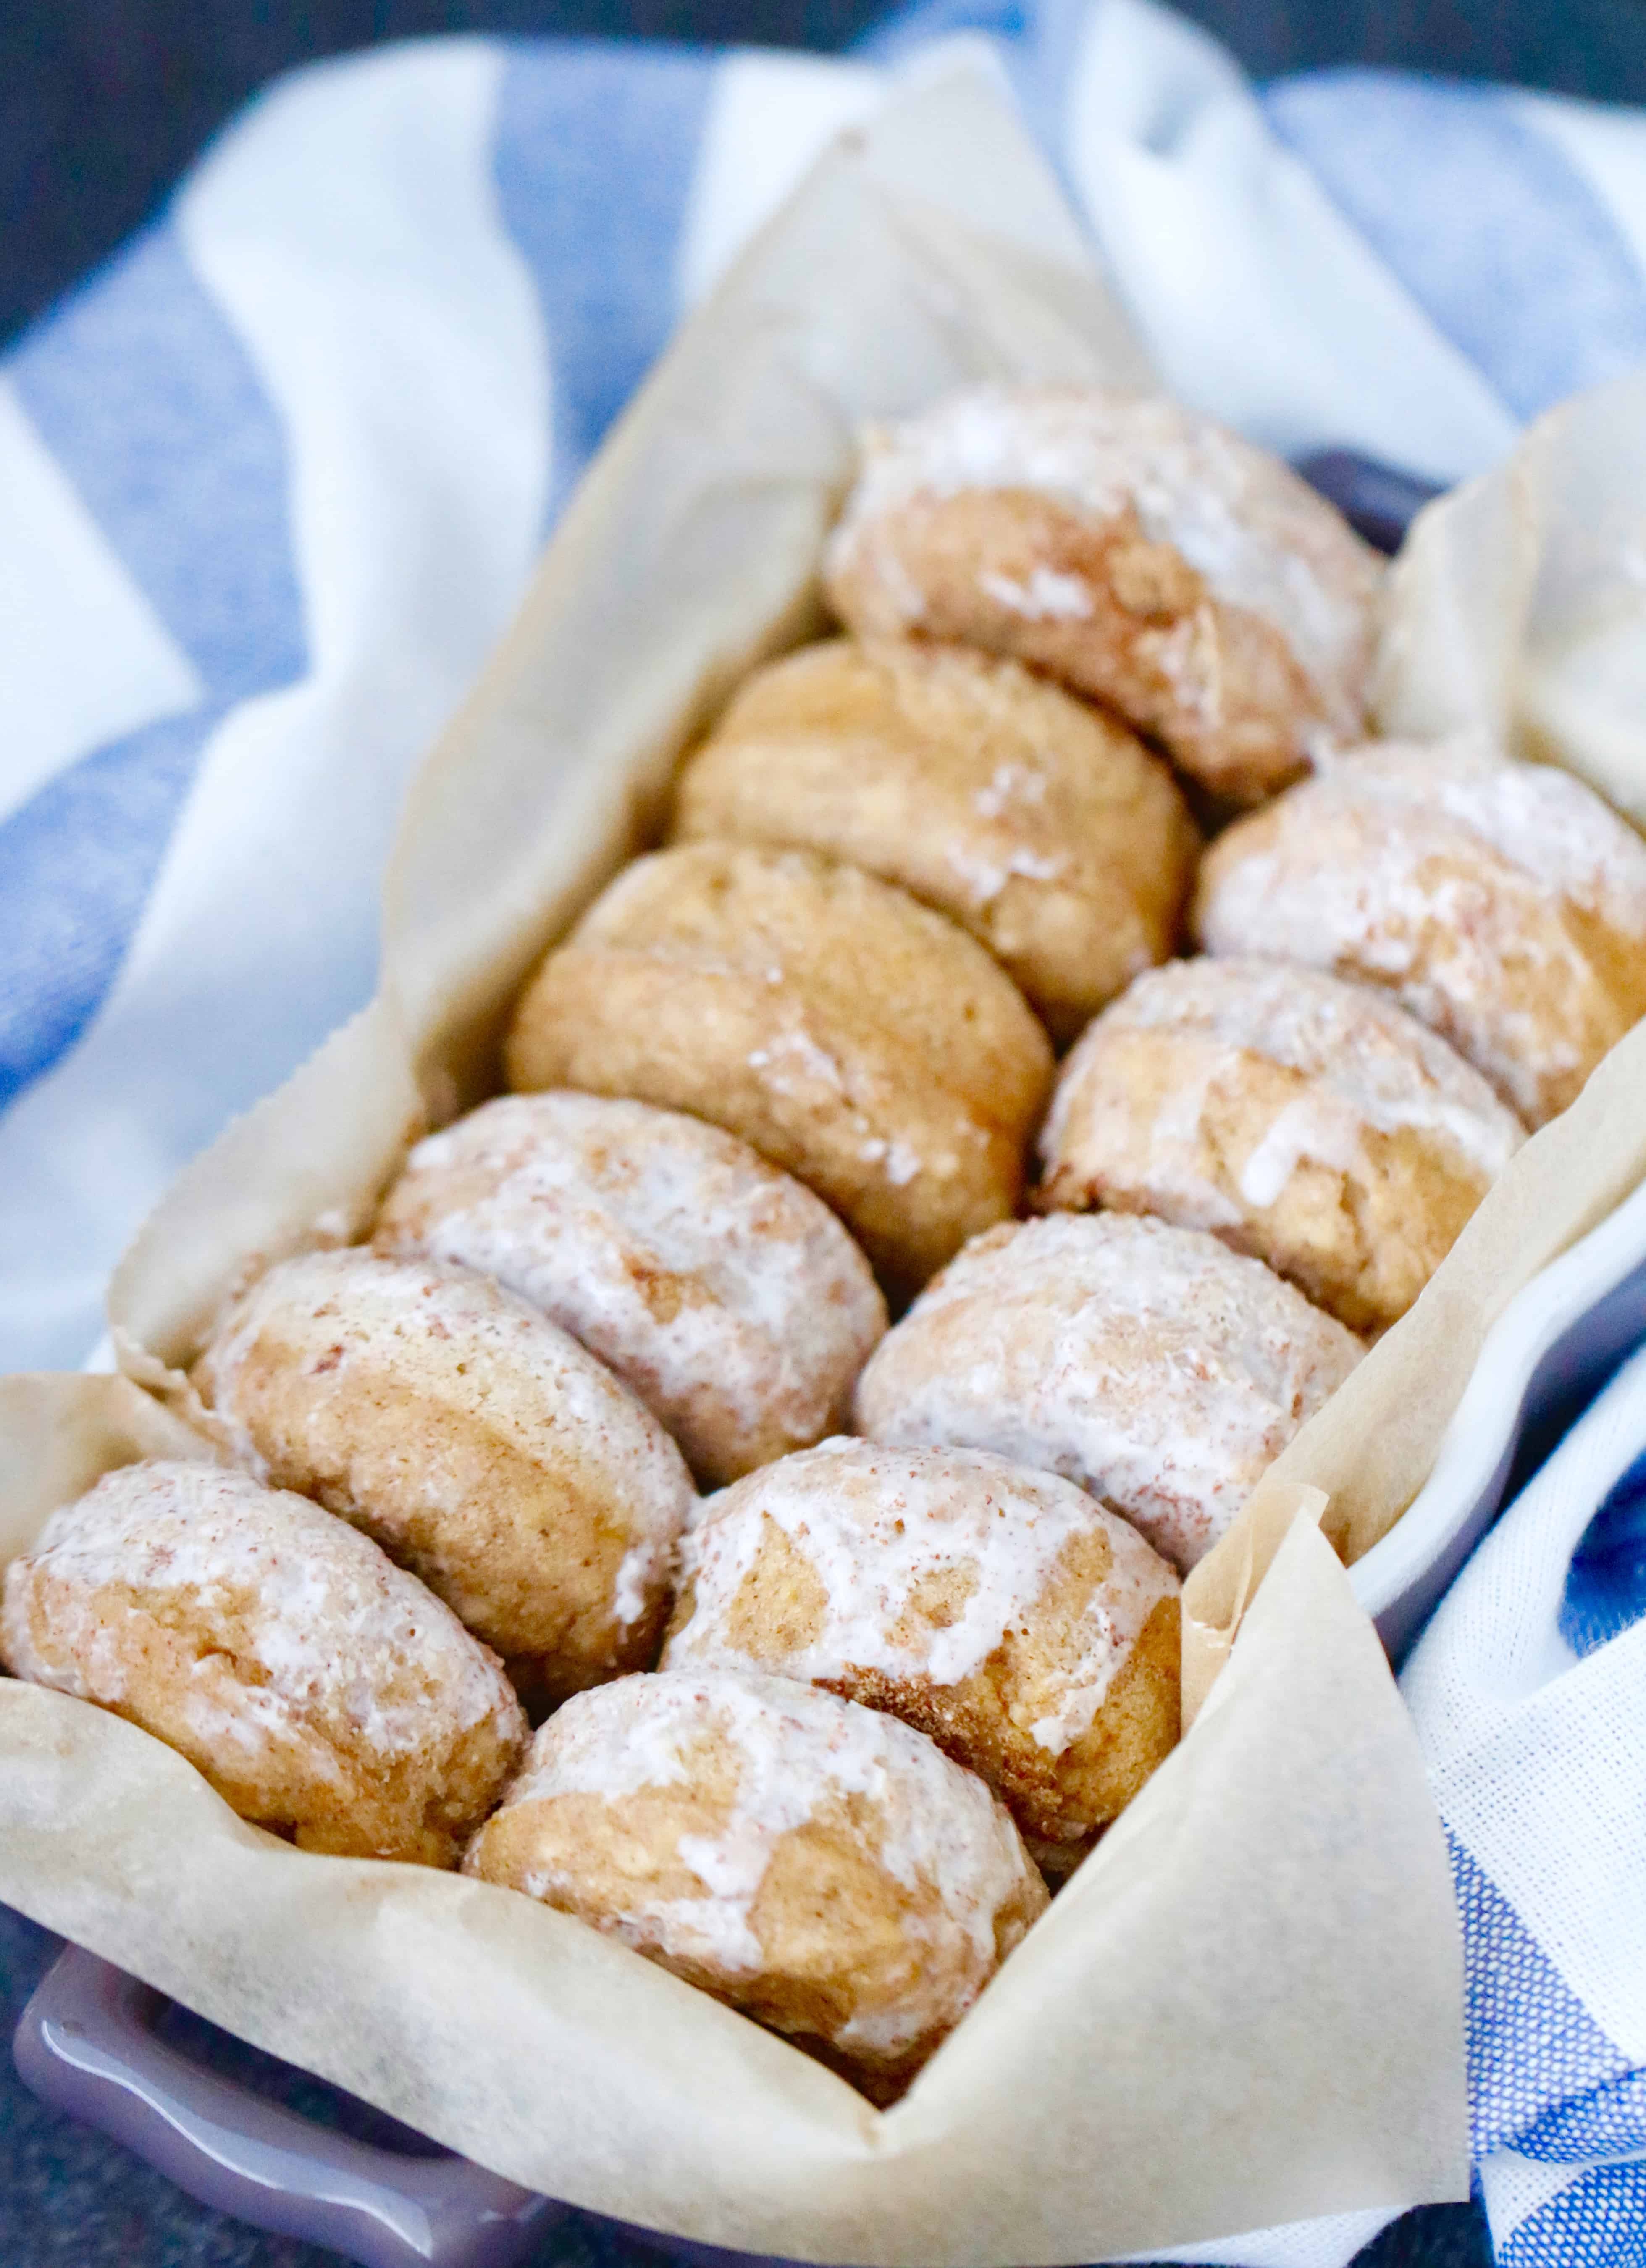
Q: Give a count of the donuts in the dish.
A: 11